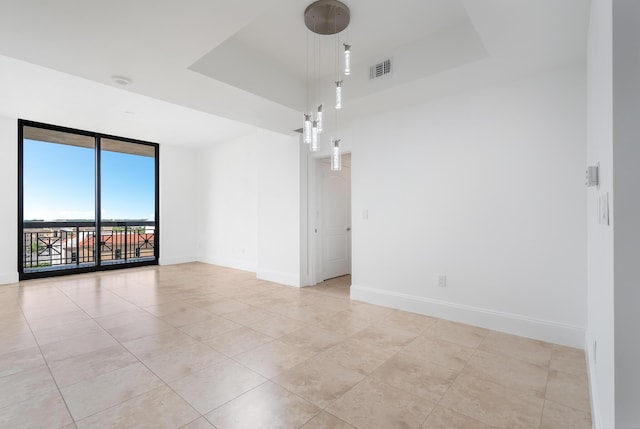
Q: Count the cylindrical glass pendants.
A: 6